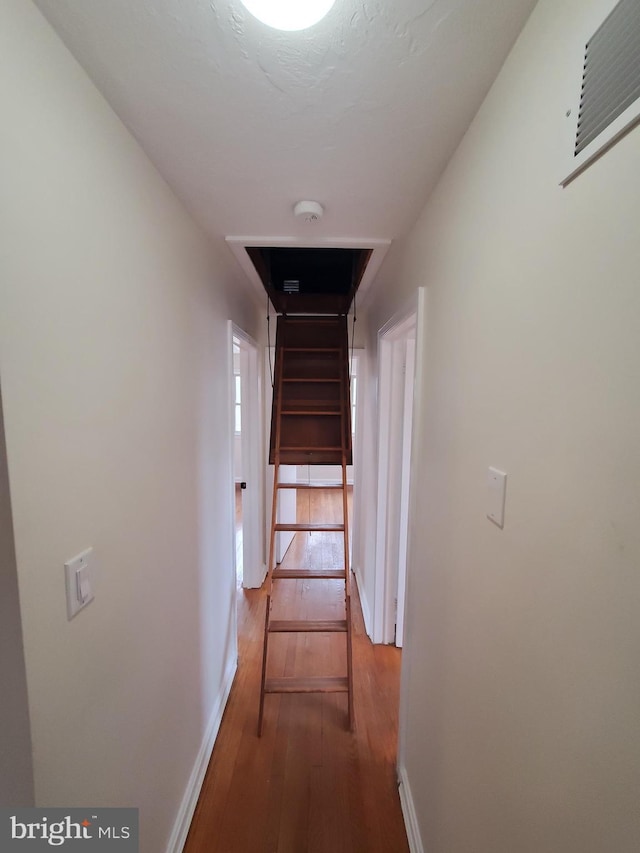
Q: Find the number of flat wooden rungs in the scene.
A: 10